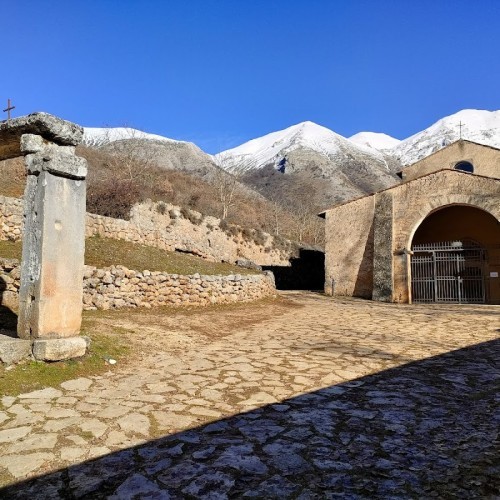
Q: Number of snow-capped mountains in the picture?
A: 4